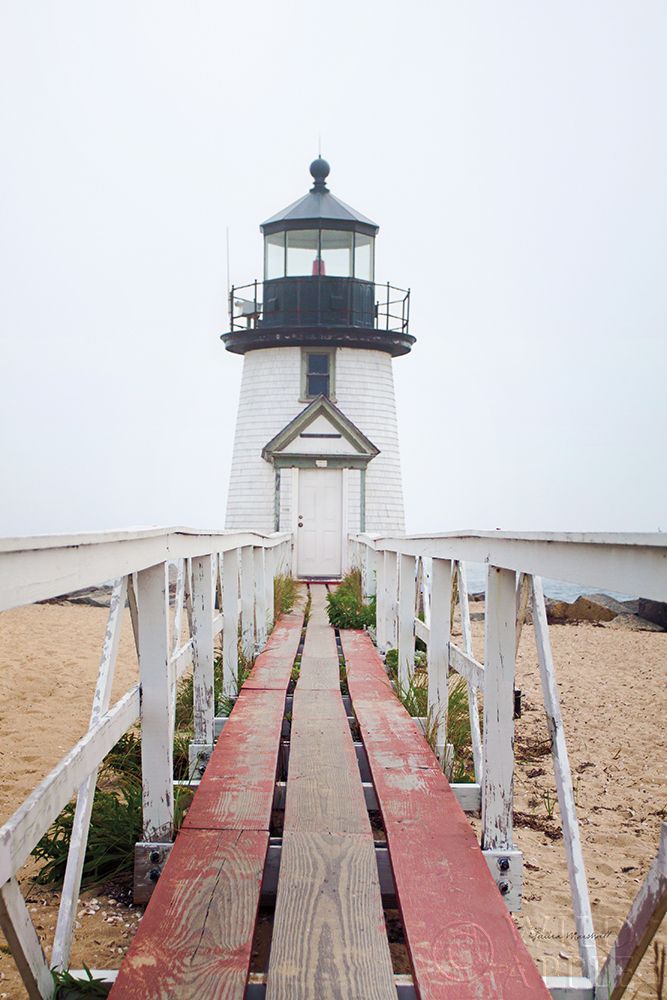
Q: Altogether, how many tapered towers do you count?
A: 1